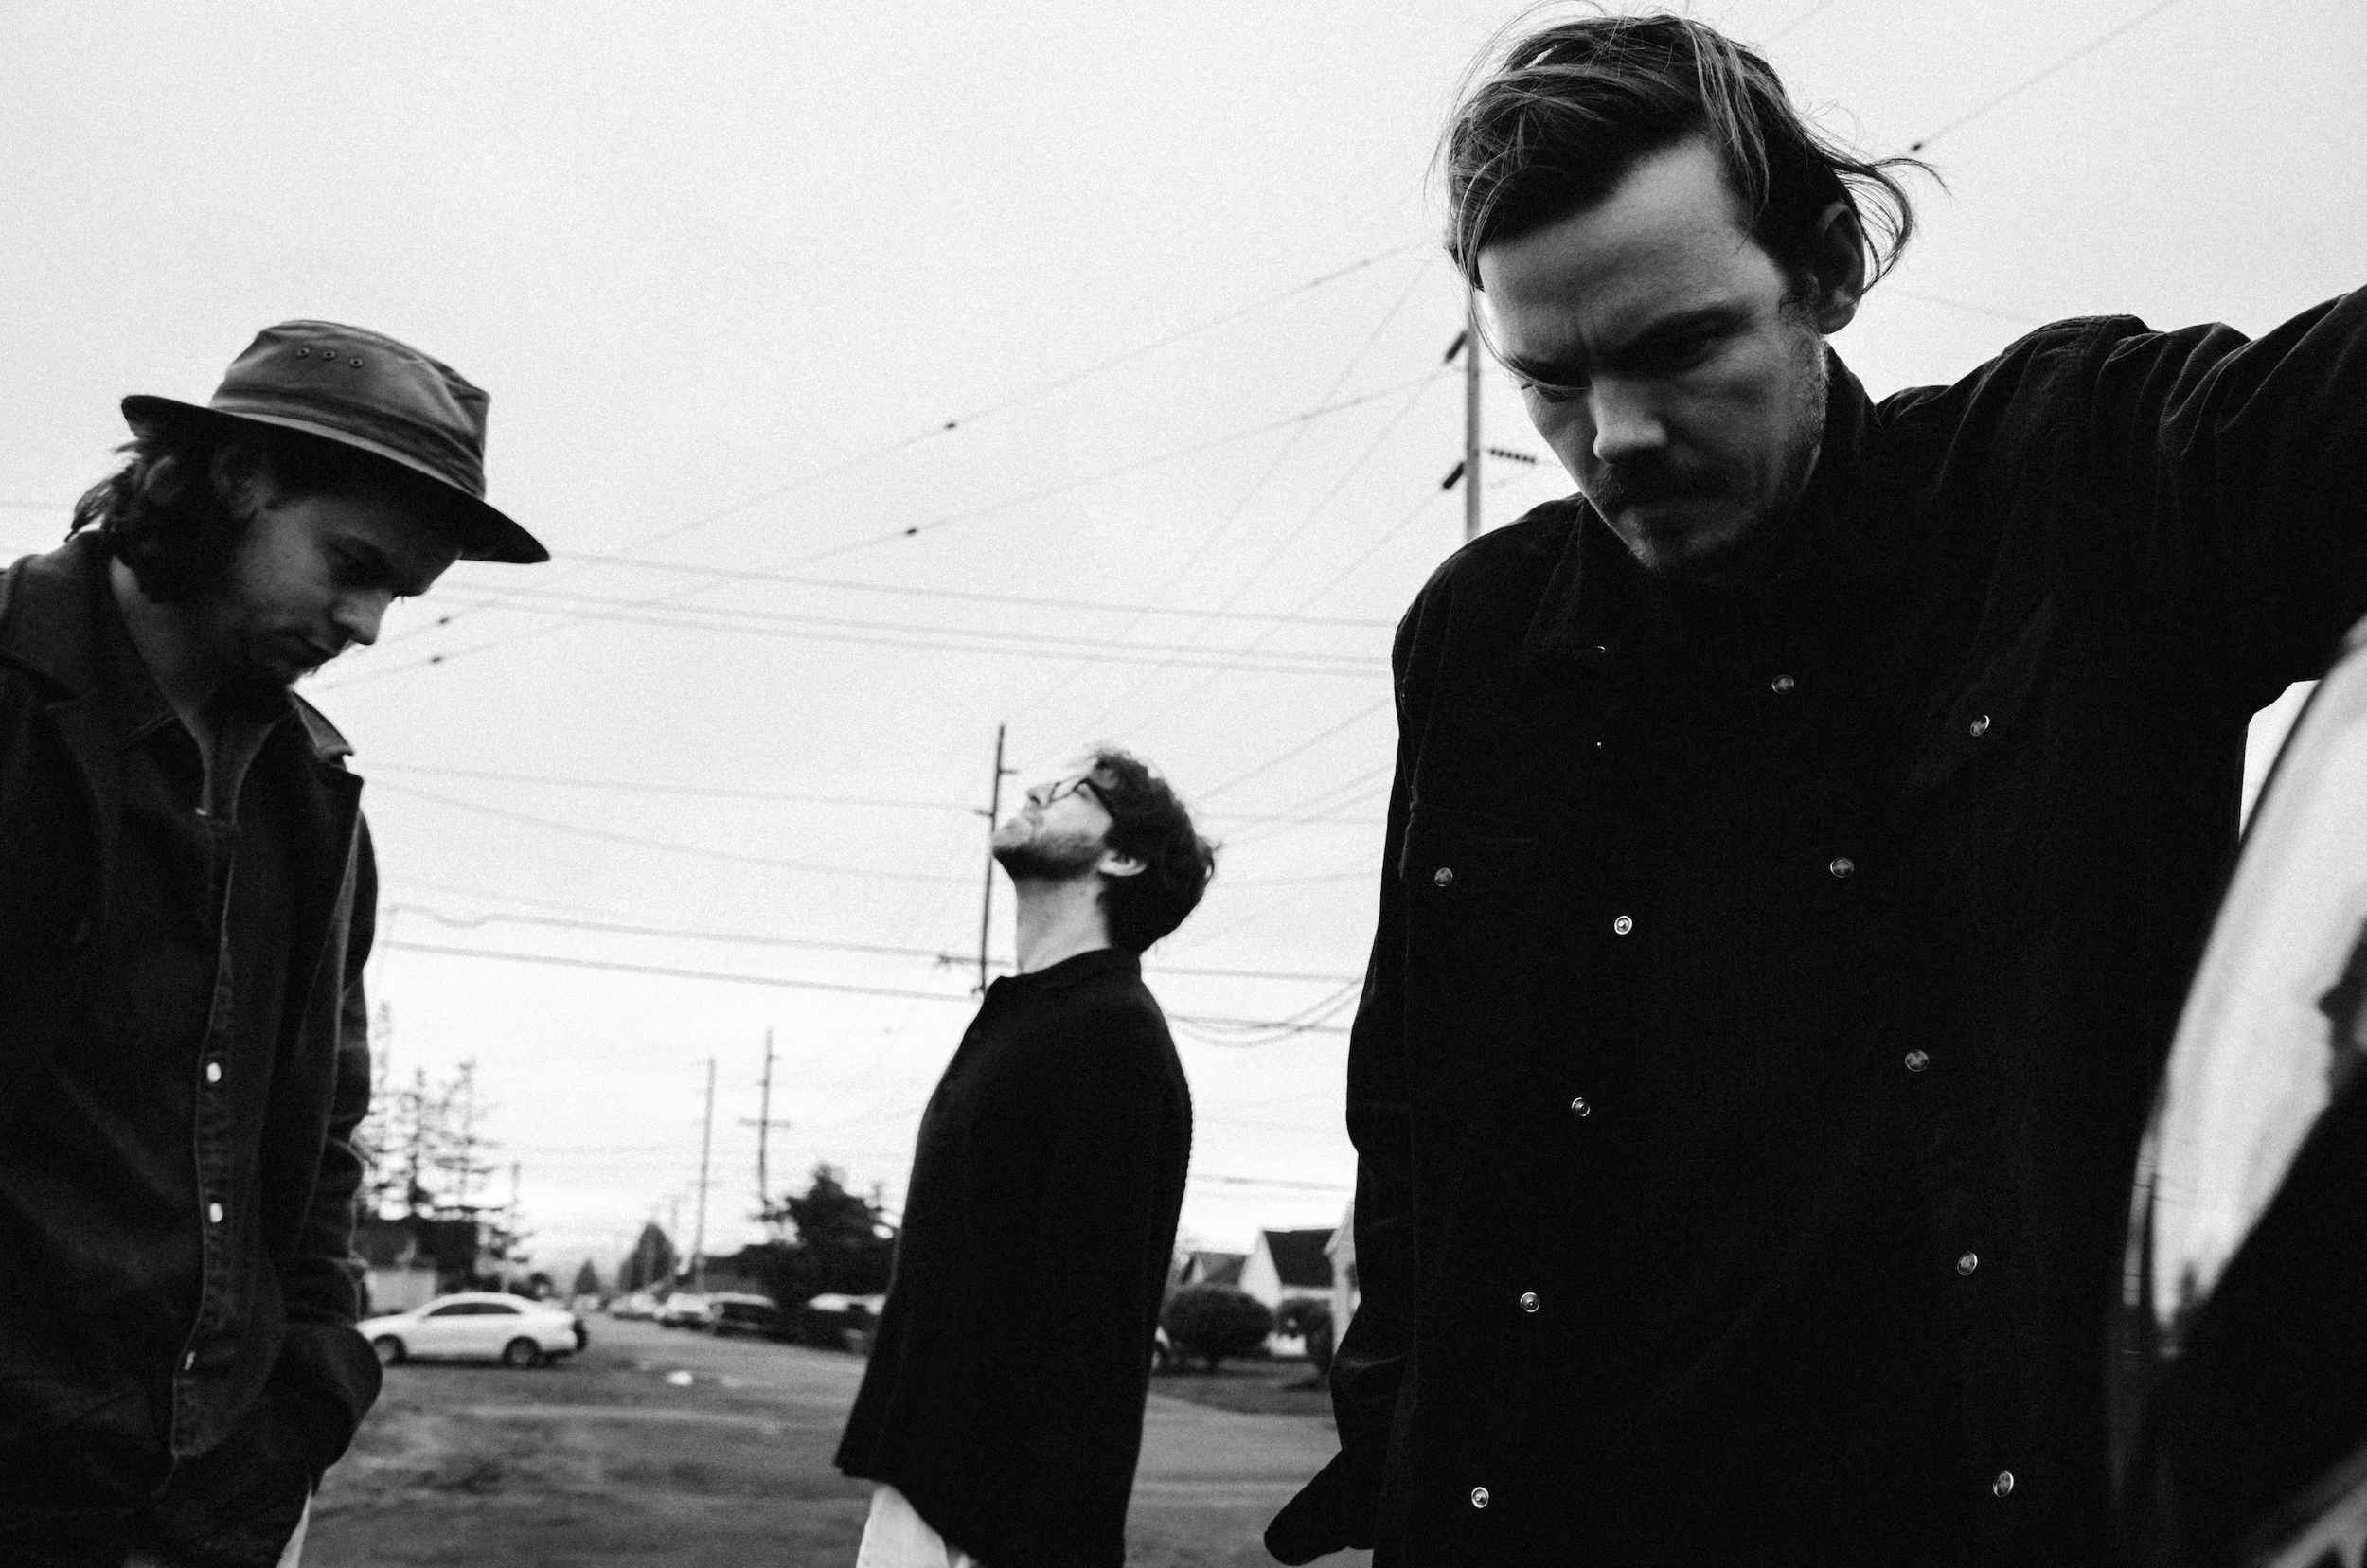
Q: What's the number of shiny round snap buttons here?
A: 11